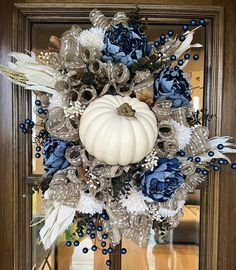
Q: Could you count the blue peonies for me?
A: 4